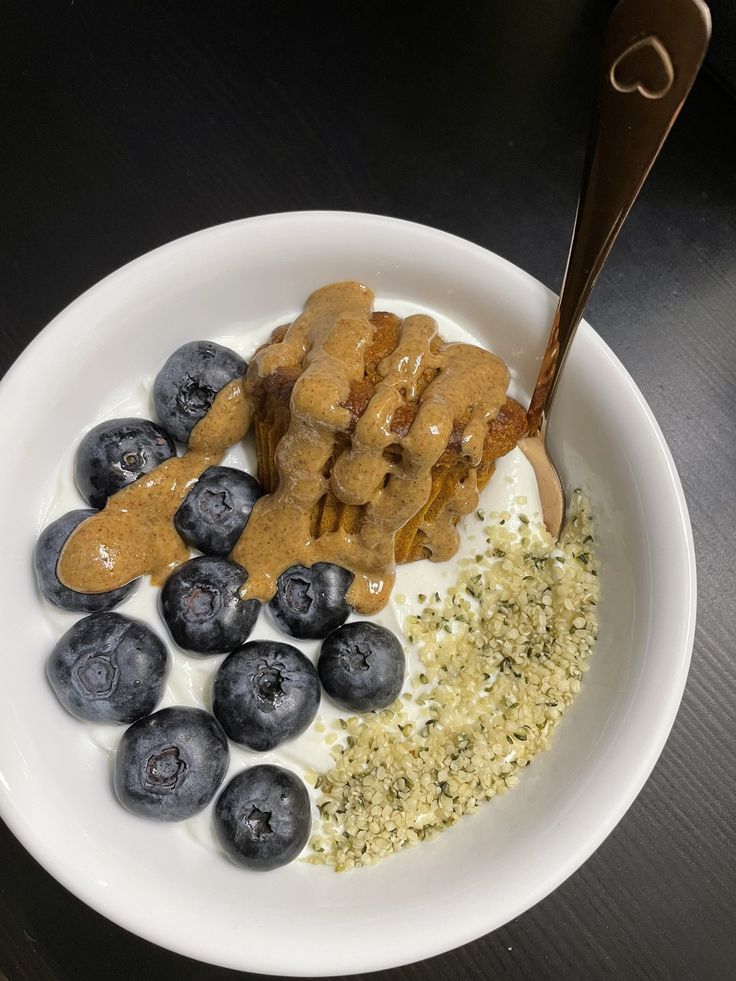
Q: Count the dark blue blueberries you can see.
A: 11